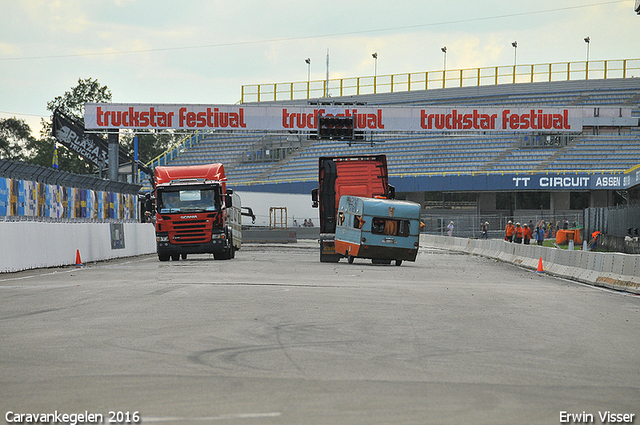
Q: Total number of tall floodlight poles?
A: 5